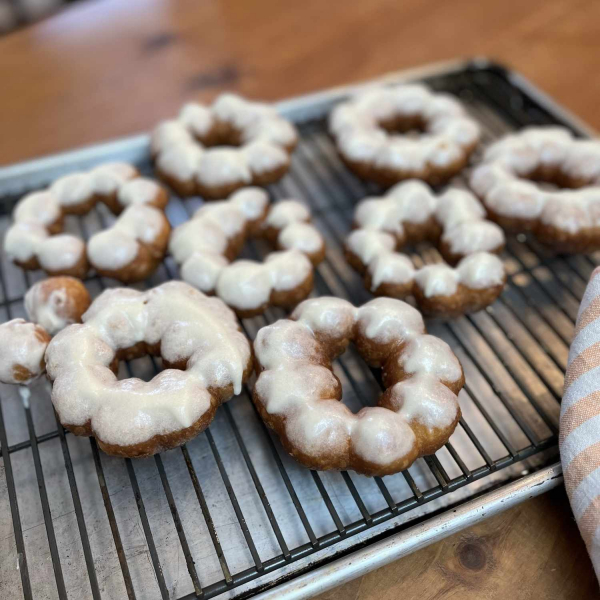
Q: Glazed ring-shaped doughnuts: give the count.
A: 8